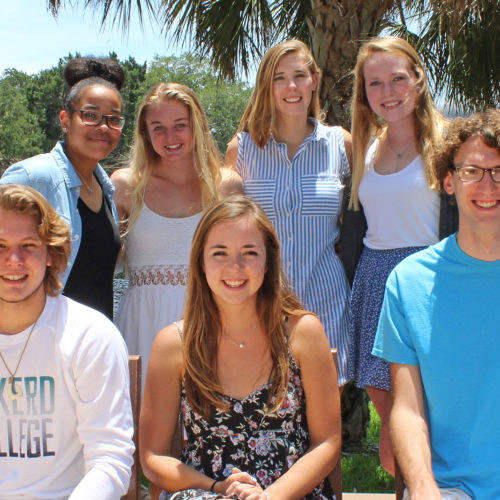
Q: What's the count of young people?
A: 7